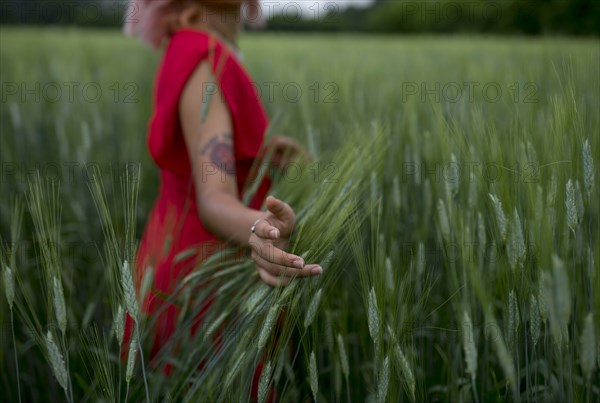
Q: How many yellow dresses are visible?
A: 0